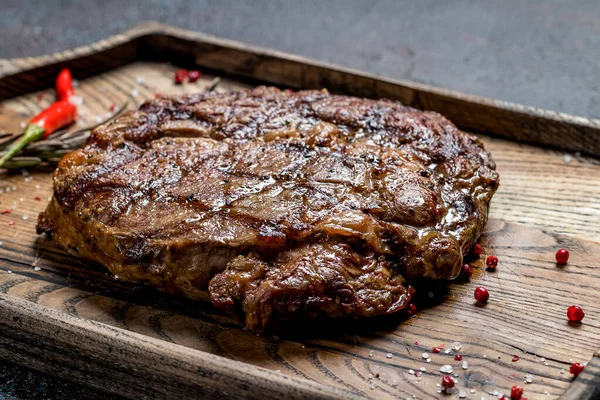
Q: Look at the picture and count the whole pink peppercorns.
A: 12